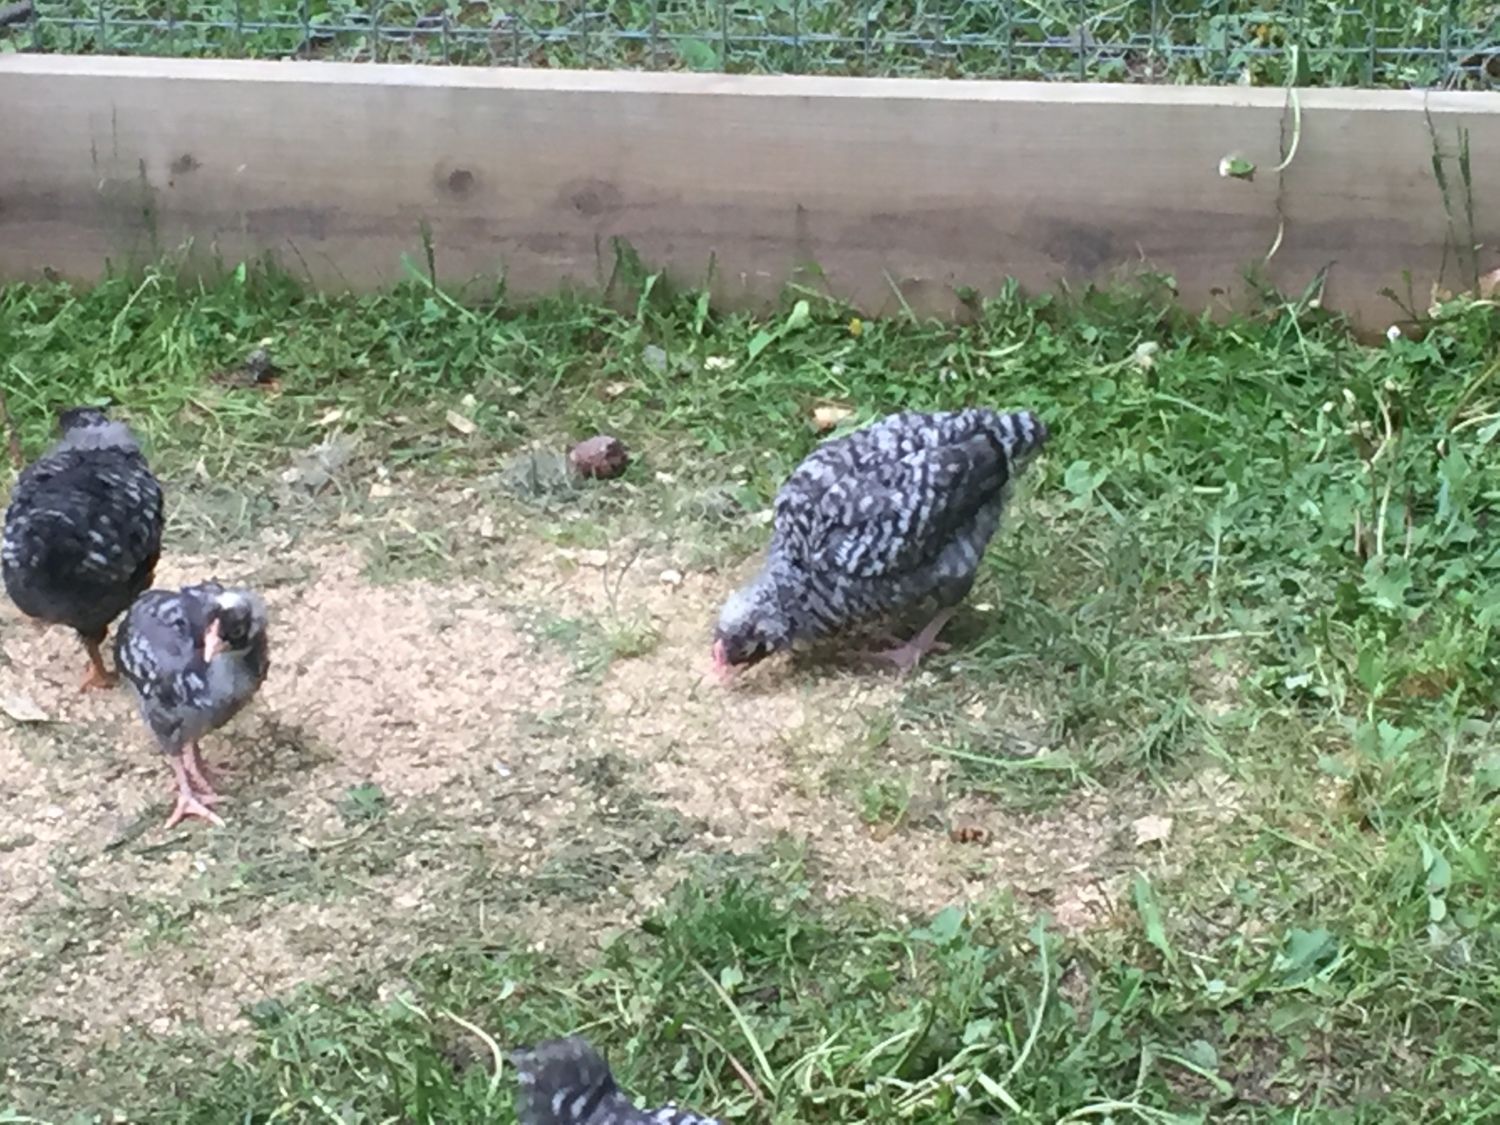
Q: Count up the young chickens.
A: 4